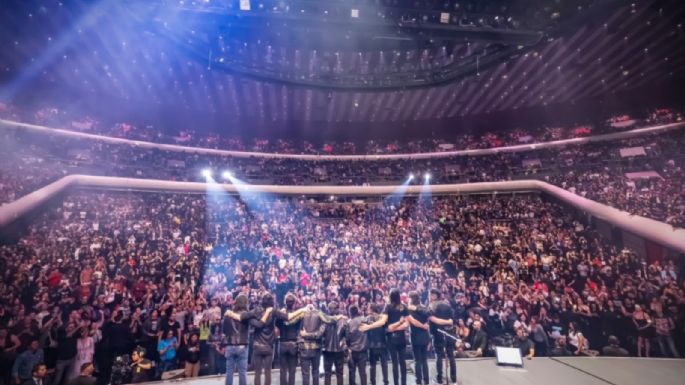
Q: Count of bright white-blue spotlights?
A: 4